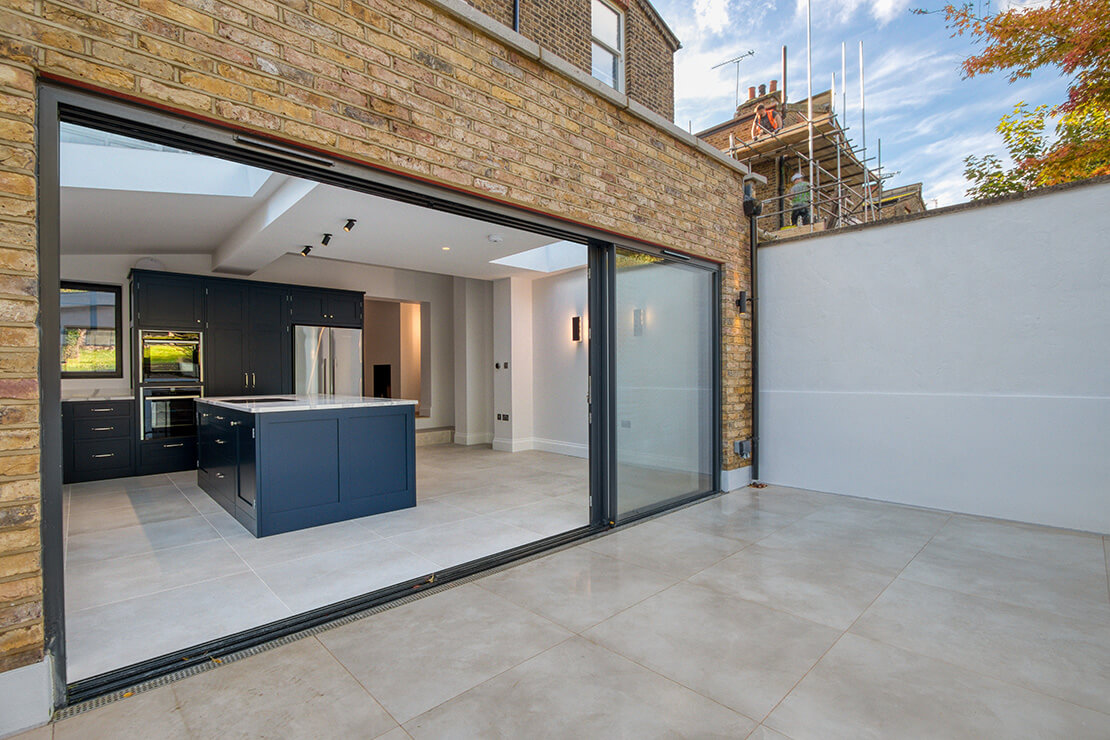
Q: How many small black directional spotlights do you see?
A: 3